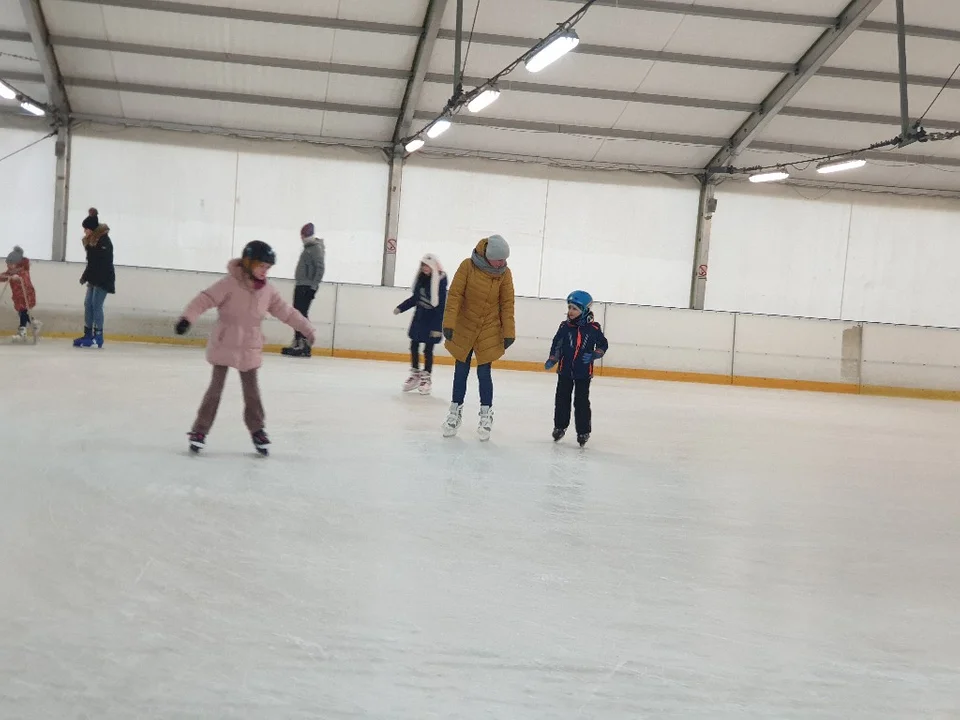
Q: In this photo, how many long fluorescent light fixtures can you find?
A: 8